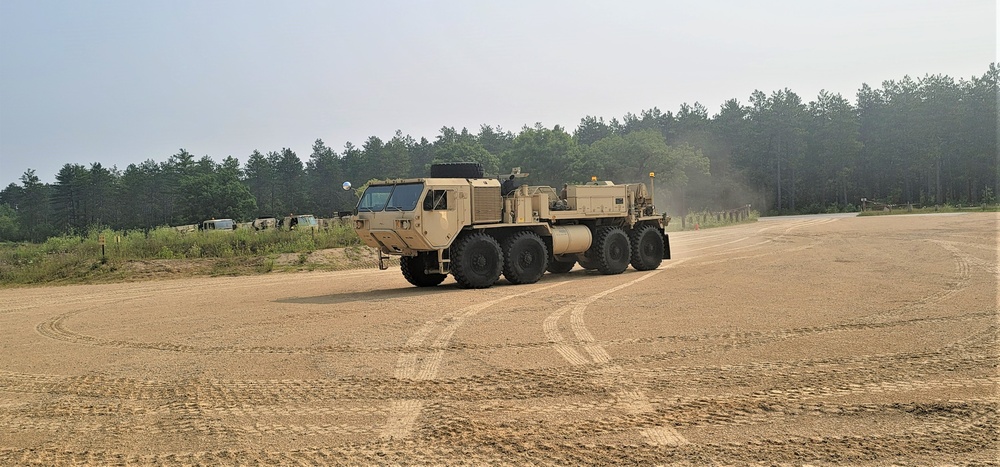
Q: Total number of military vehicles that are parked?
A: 3